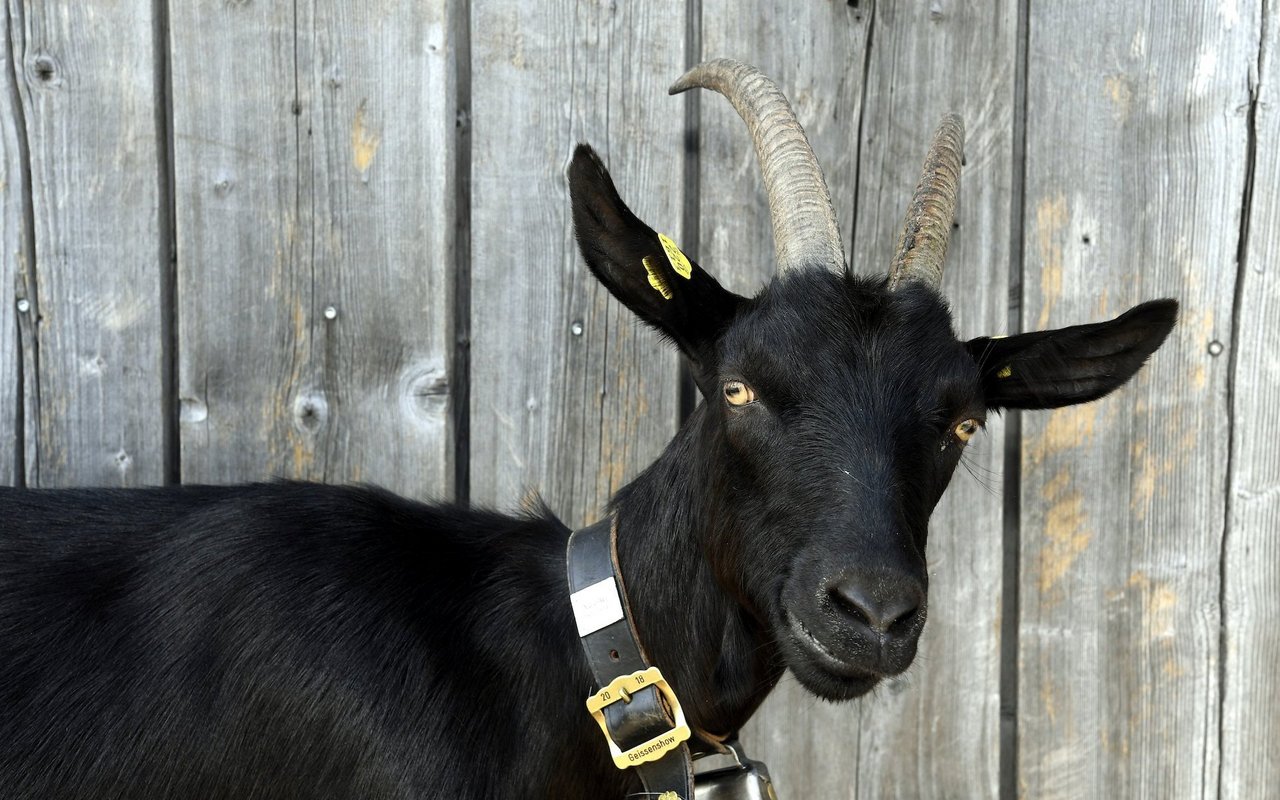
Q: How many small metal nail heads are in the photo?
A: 4